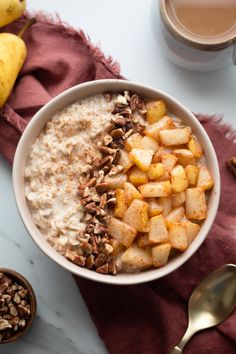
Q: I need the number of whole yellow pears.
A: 2